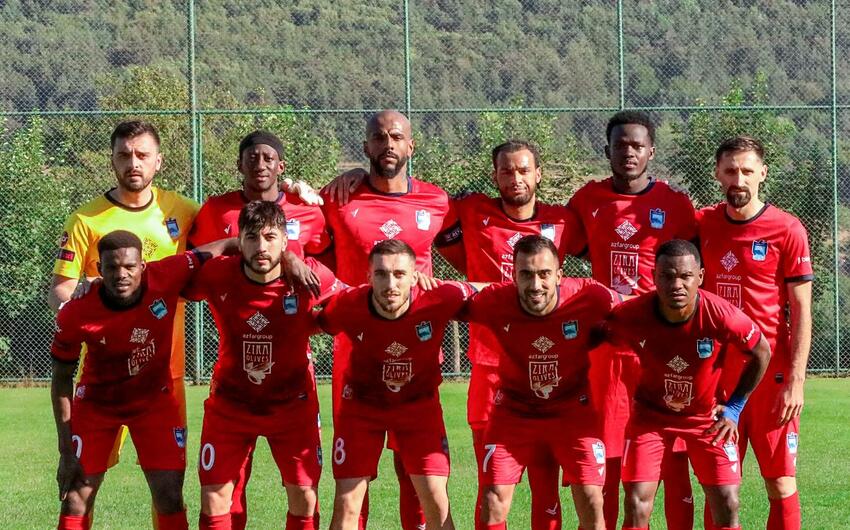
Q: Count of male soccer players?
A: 11